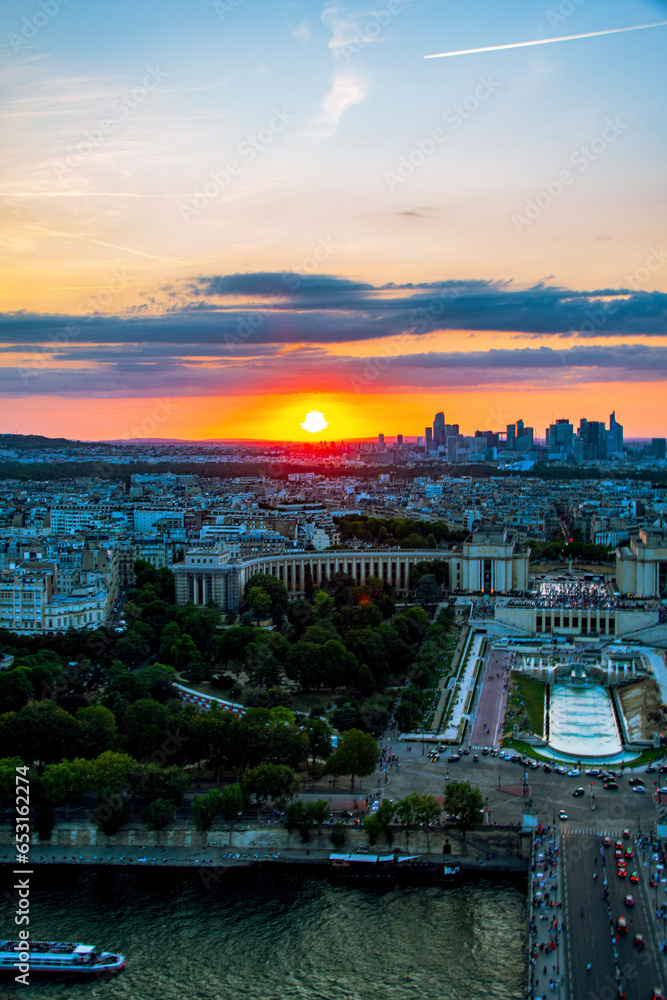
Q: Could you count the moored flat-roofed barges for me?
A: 1